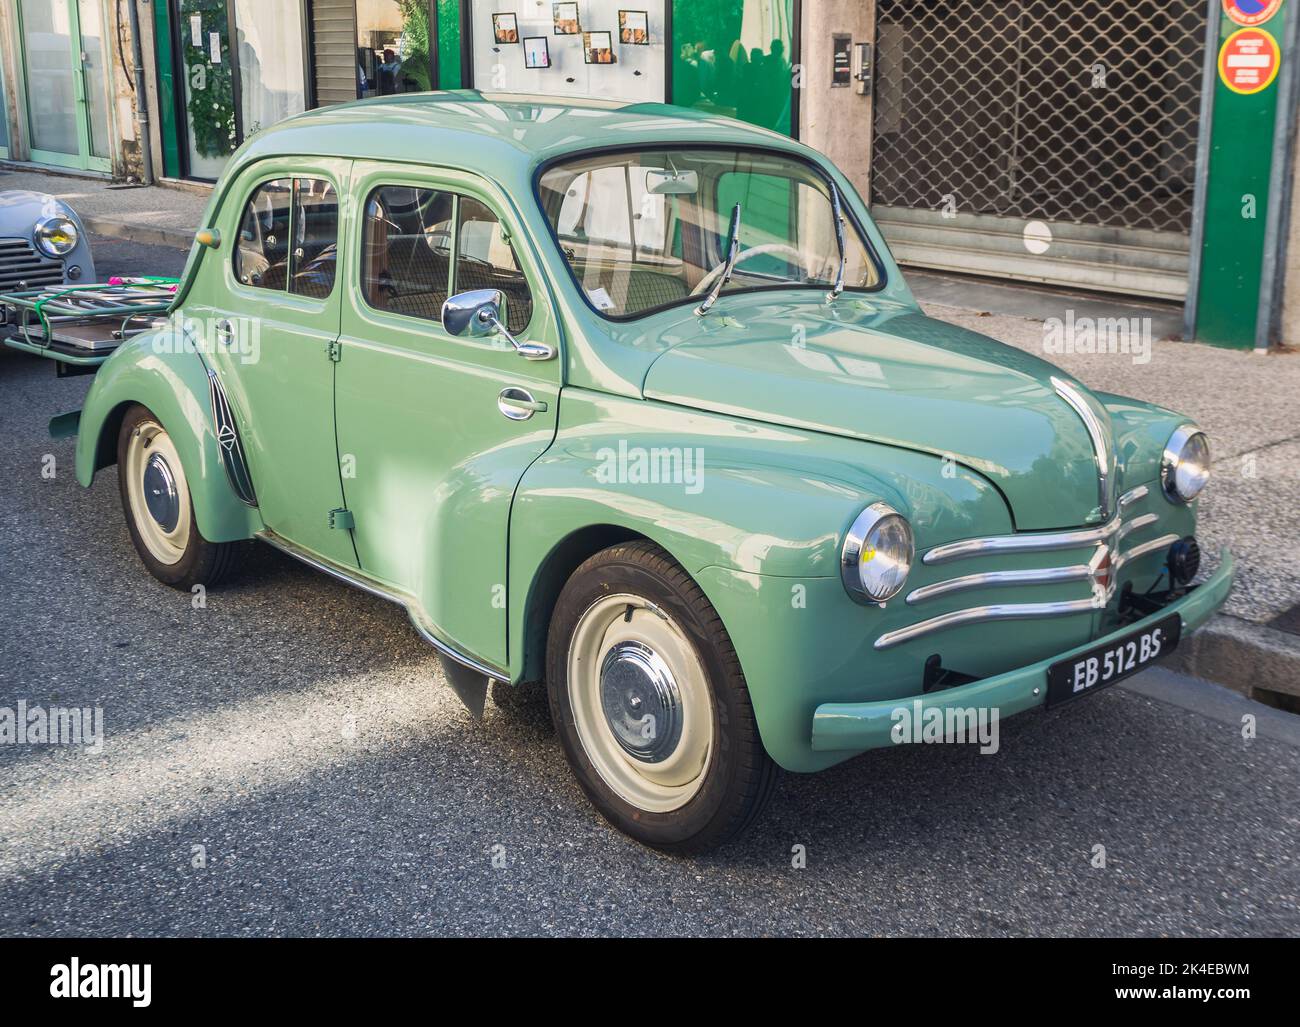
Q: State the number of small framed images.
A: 5